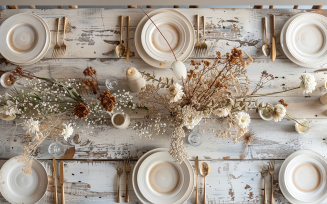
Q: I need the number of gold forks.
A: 8